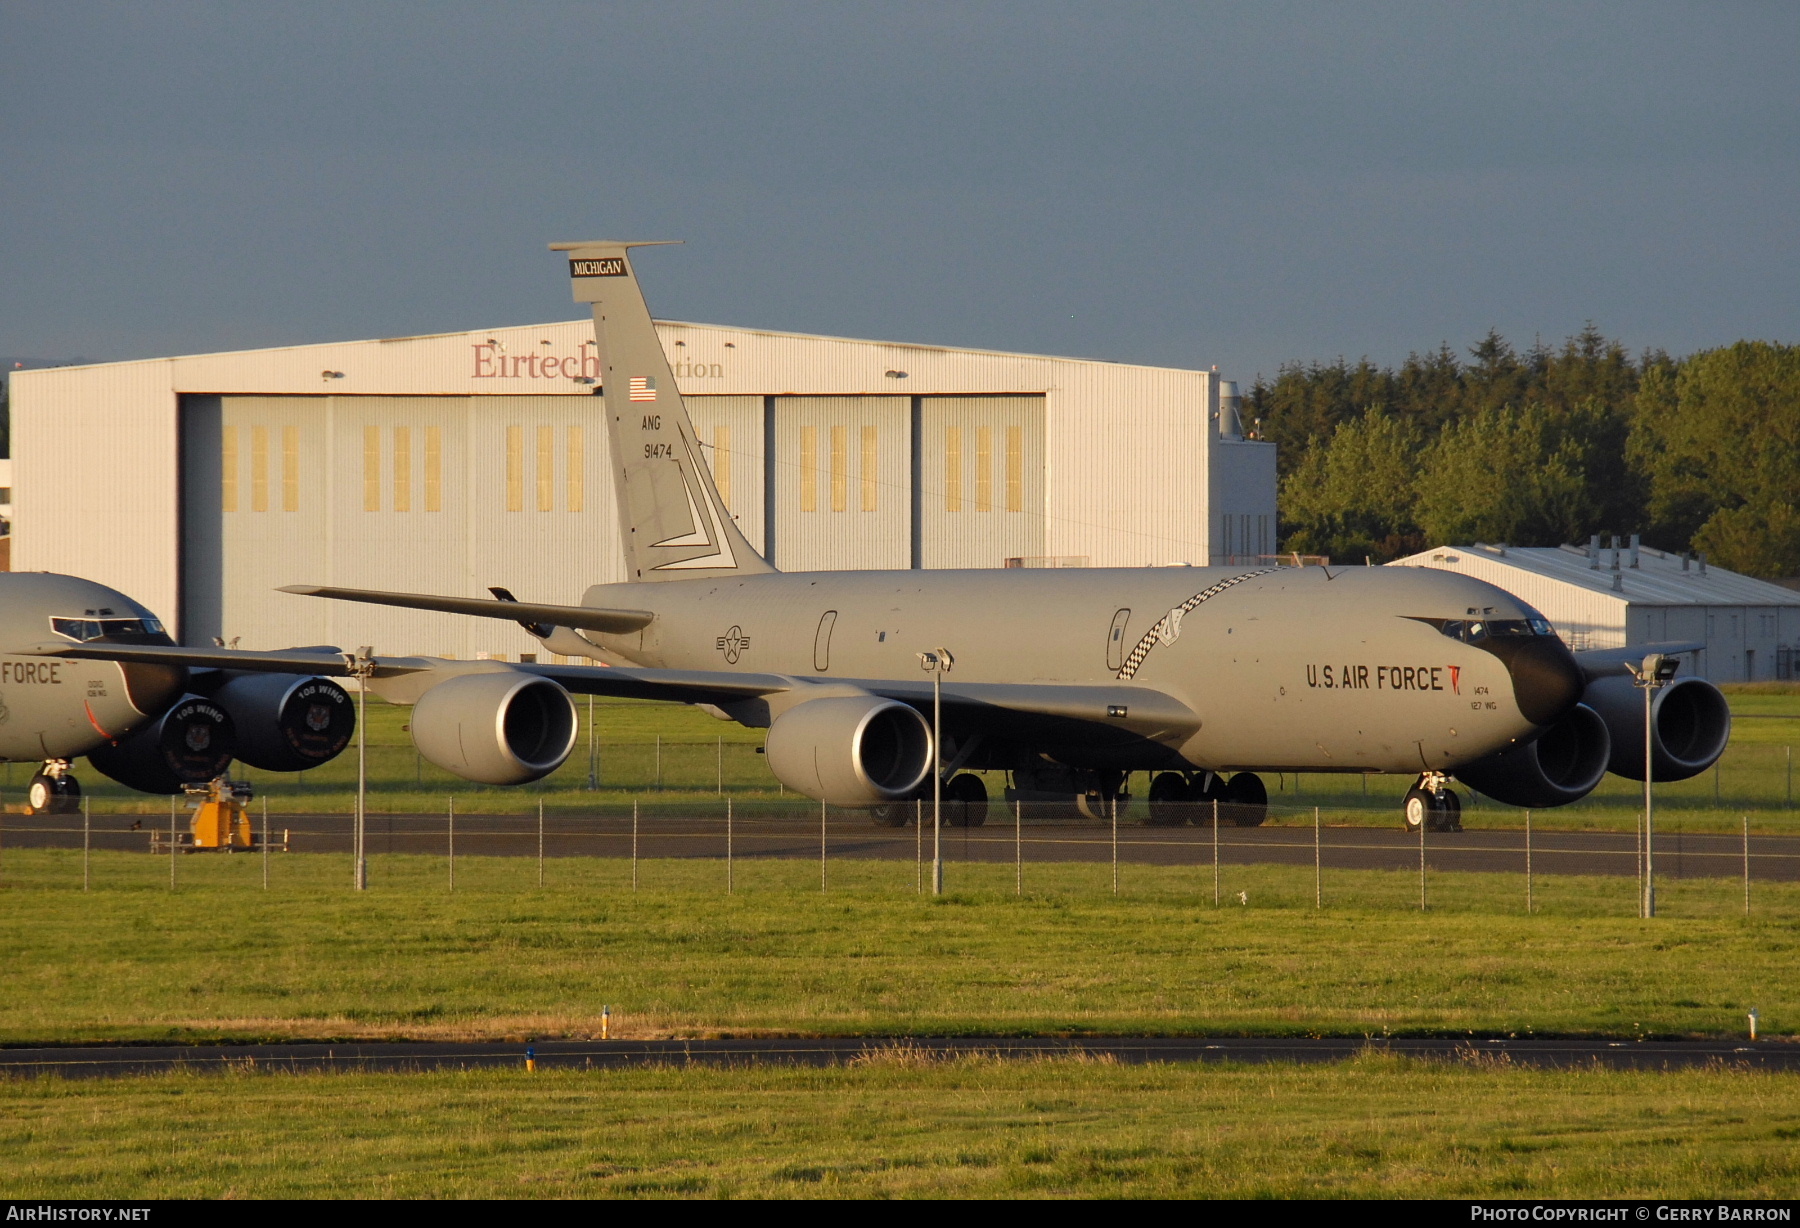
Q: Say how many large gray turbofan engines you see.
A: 6